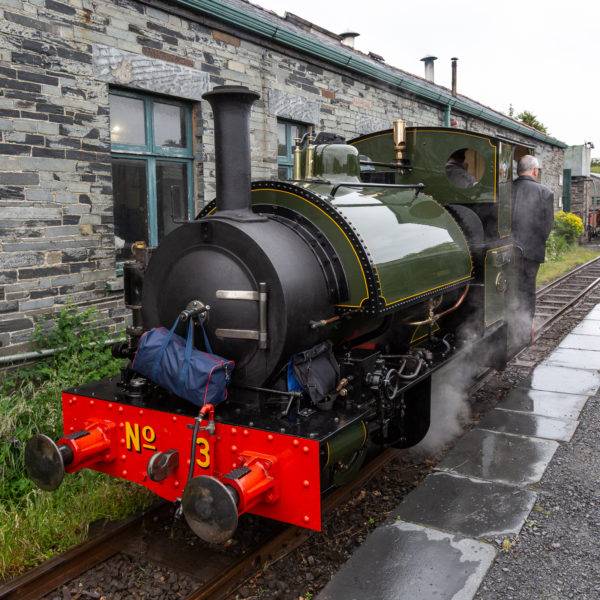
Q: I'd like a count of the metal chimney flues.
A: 3